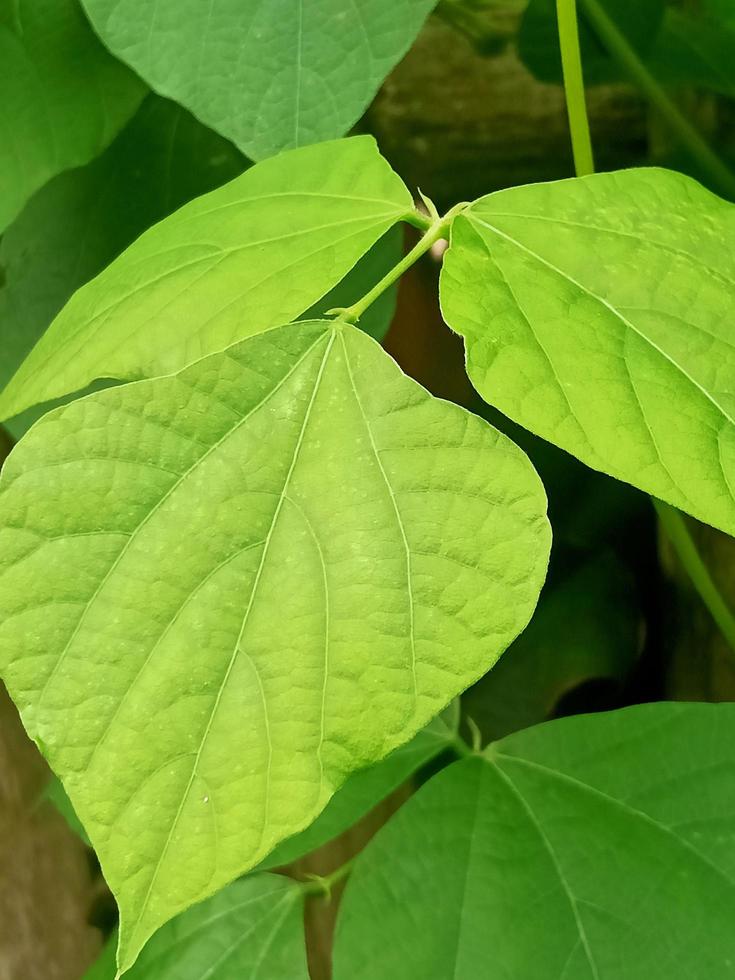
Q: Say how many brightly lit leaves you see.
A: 3